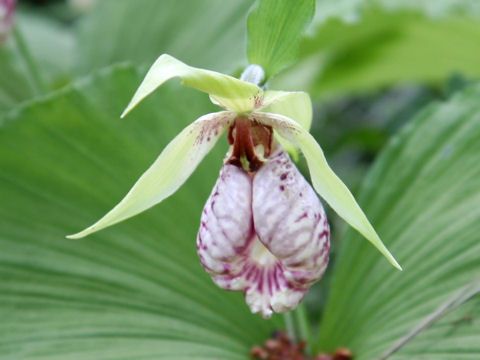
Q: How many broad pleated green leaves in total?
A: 2